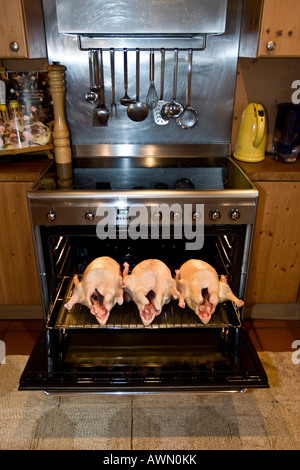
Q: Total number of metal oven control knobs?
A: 7